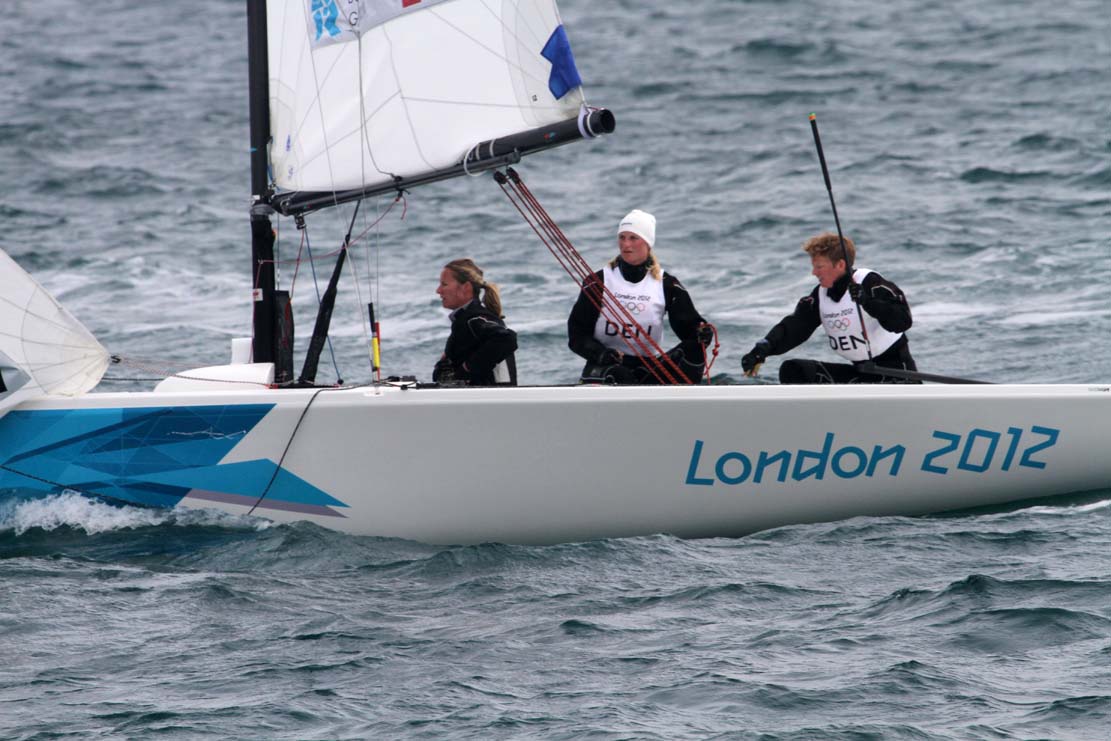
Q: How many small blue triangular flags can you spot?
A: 1